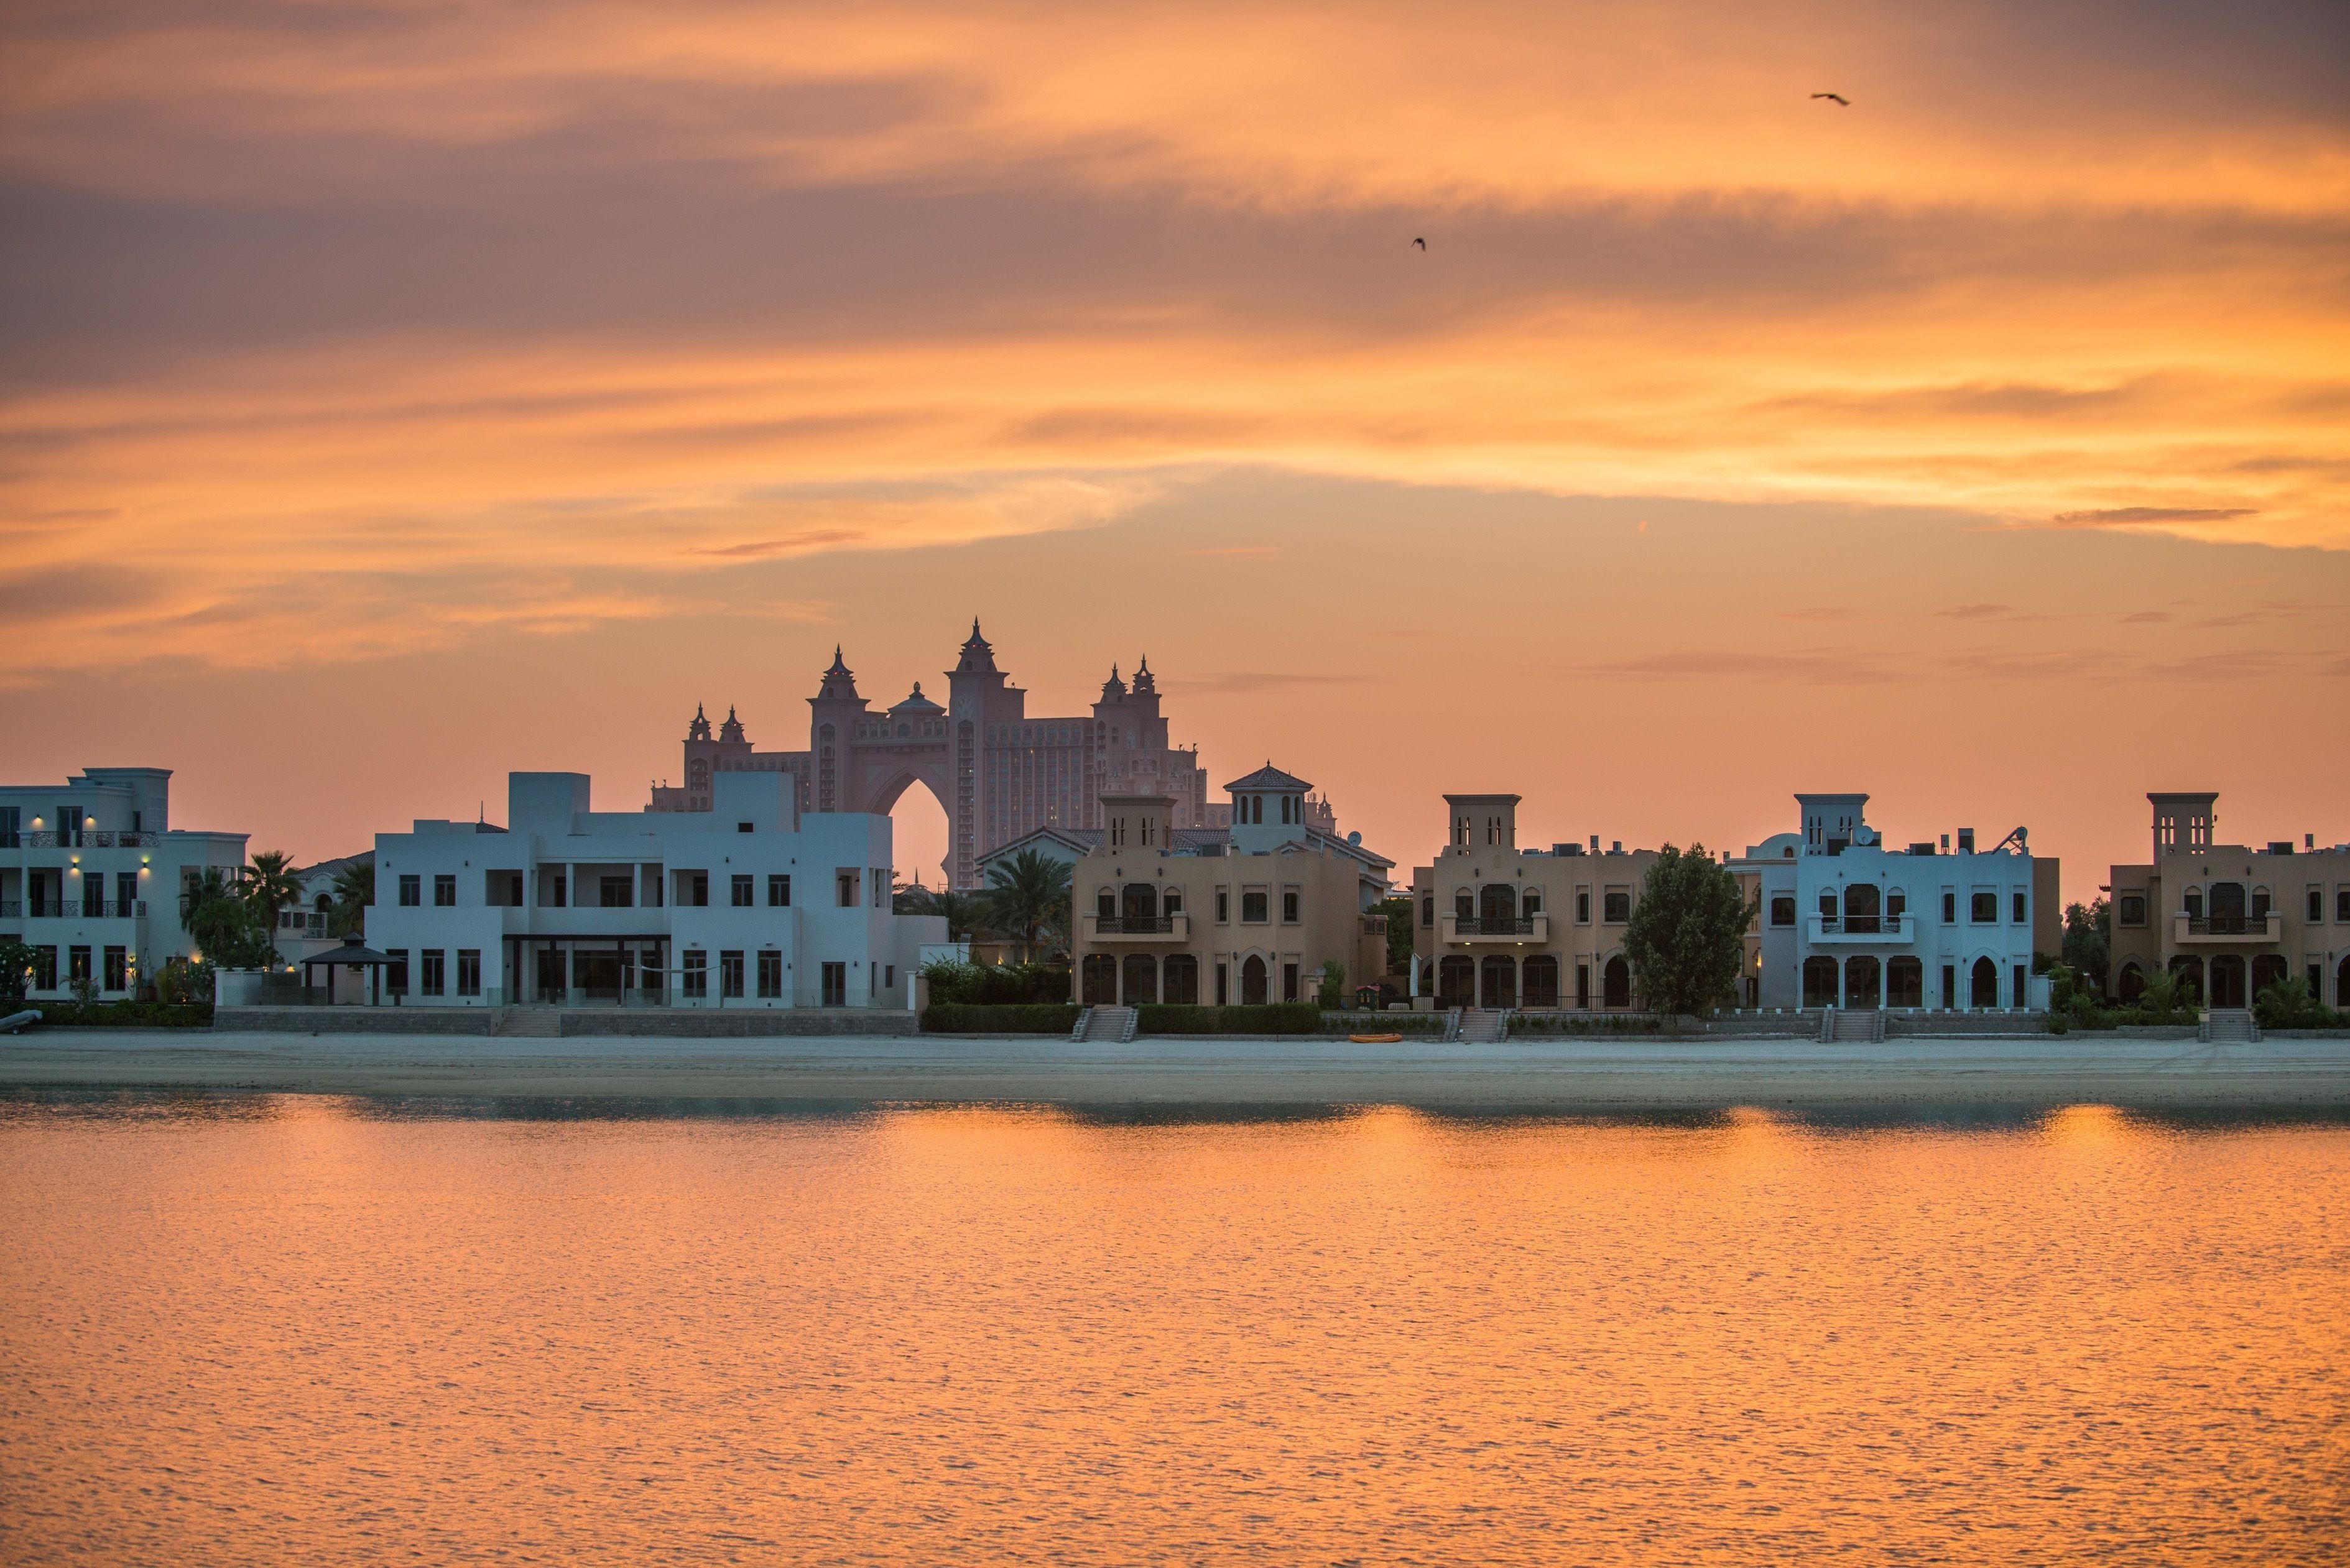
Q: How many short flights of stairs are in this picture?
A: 5